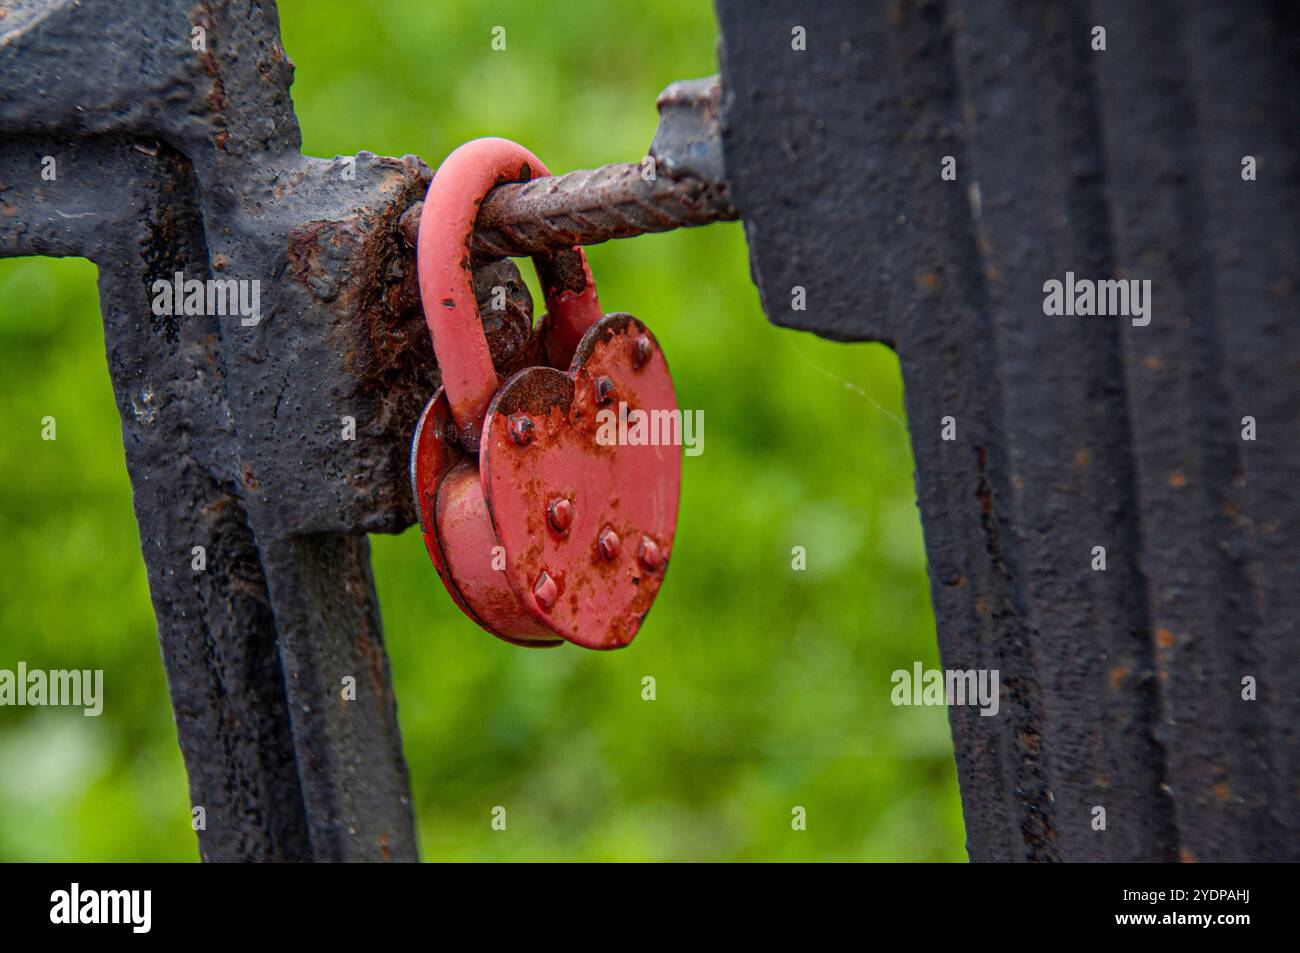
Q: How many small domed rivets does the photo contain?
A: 7